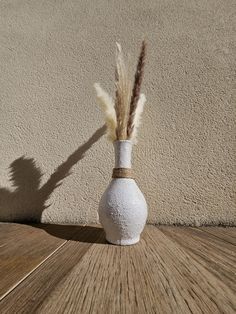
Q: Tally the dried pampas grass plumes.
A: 4